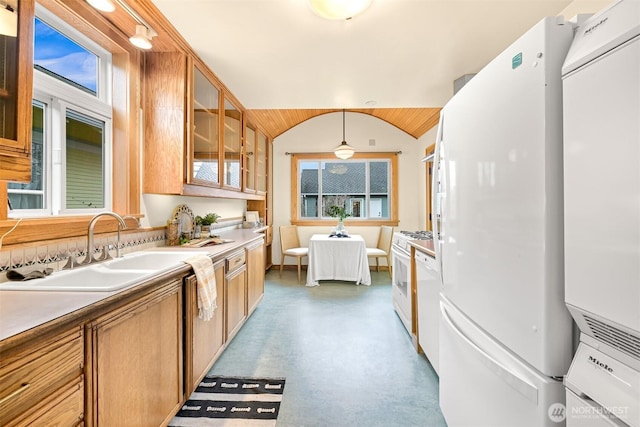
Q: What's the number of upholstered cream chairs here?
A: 2